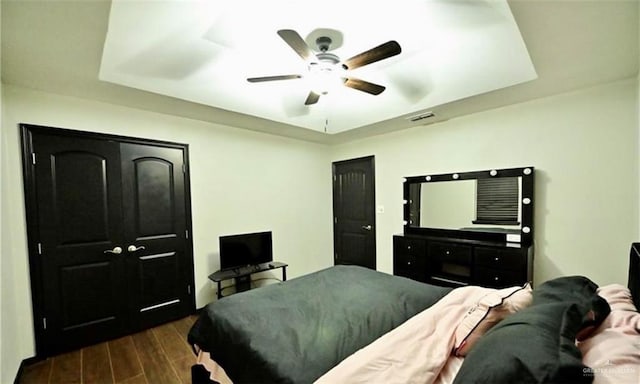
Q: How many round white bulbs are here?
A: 9